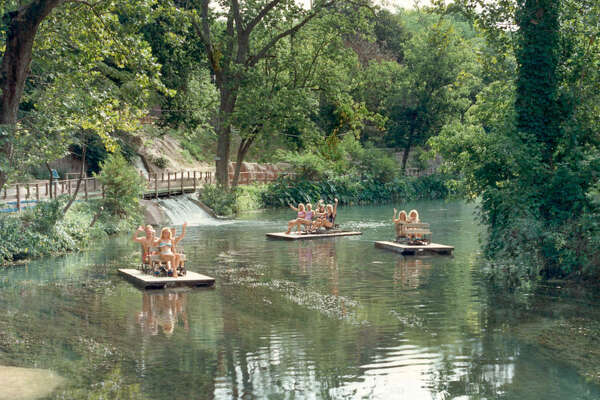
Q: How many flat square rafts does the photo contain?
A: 3